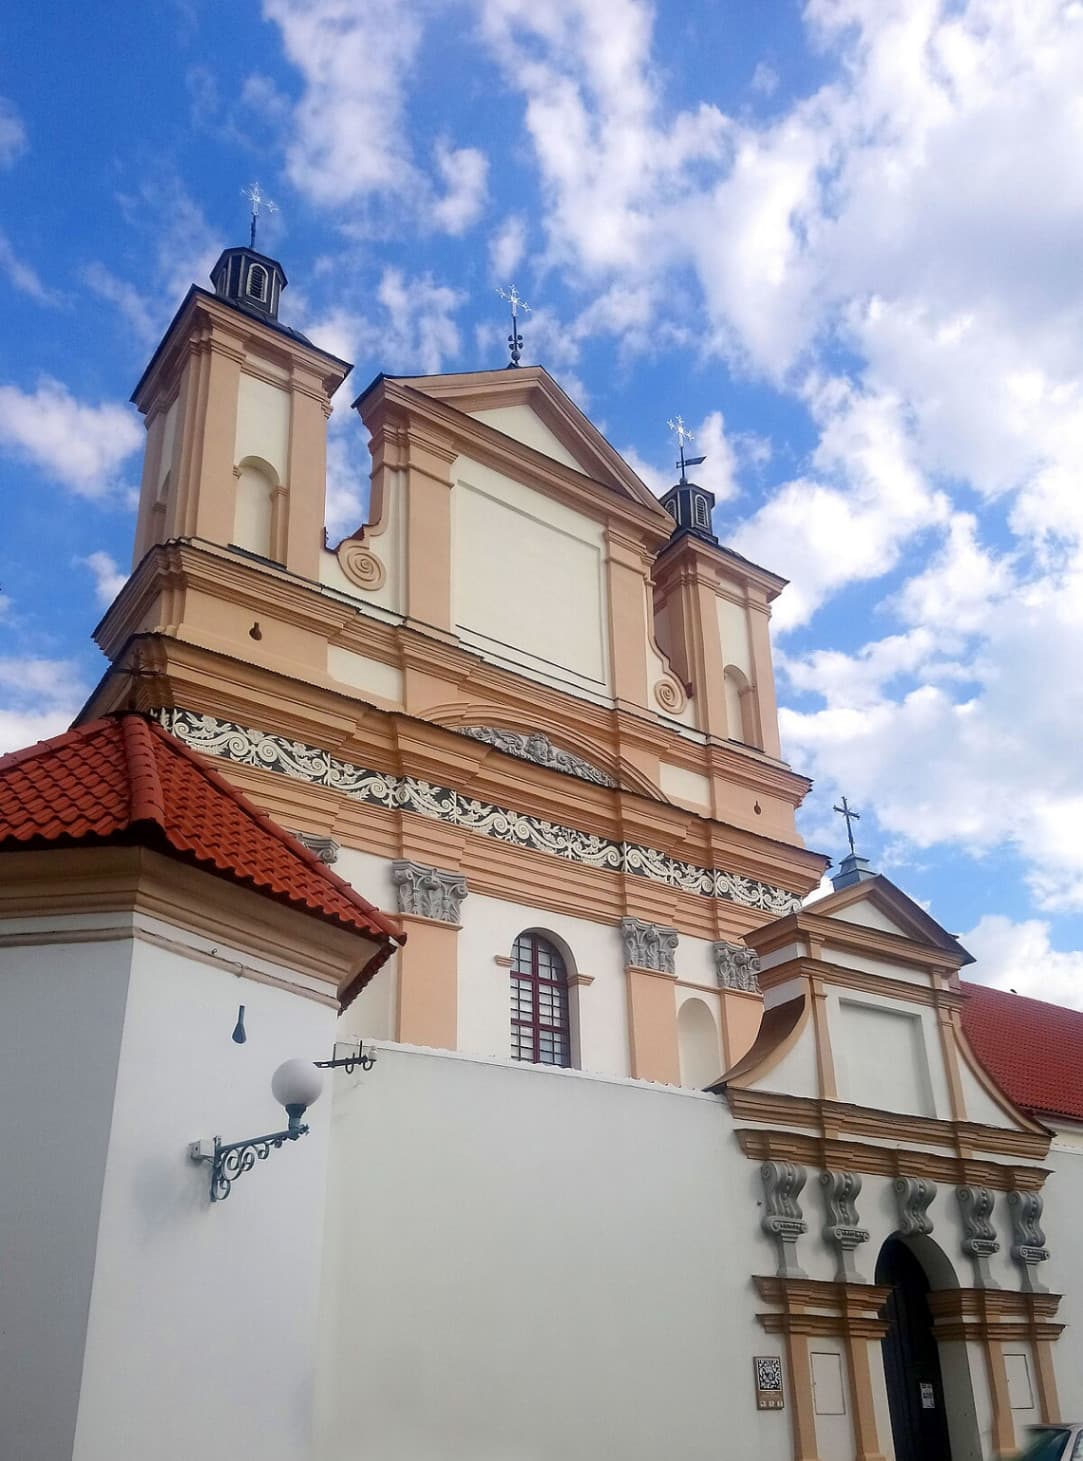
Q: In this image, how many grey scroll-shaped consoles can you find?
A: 5